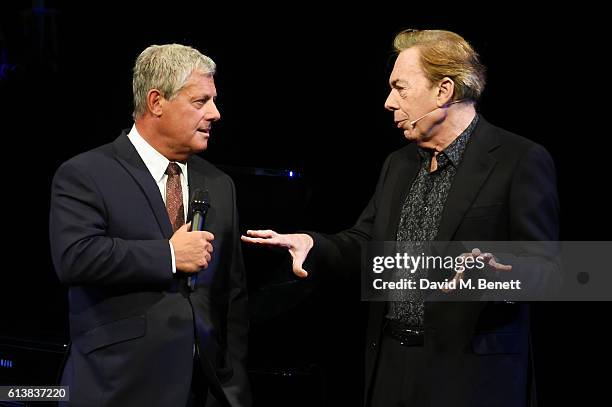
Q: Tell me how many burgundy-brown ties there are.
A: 1